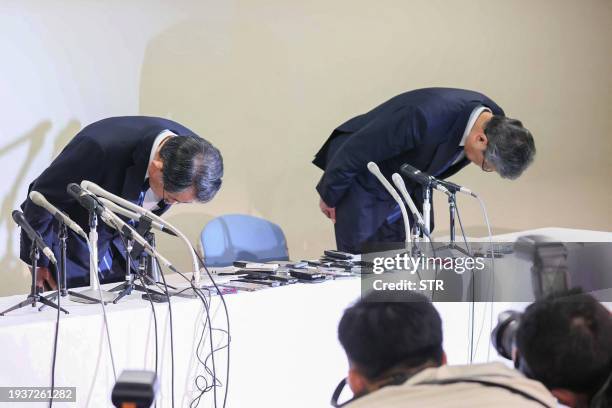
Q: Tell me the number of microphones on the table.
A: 11